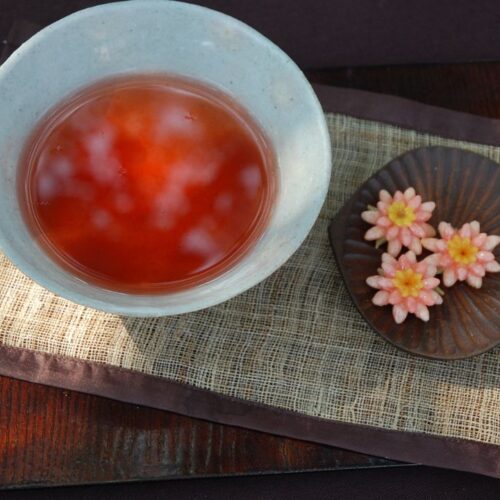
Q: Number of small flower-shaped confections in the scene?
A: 3